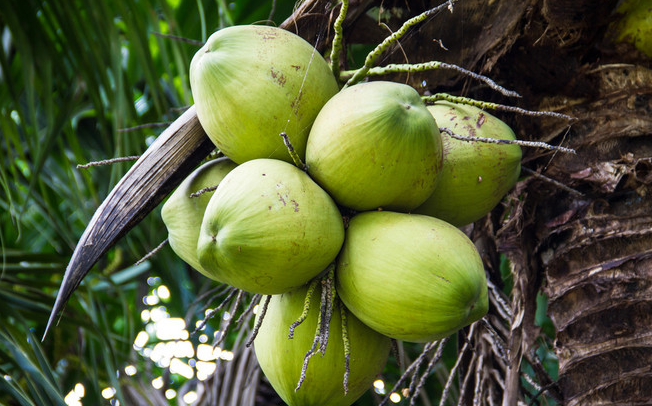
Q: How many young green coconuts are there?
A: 7